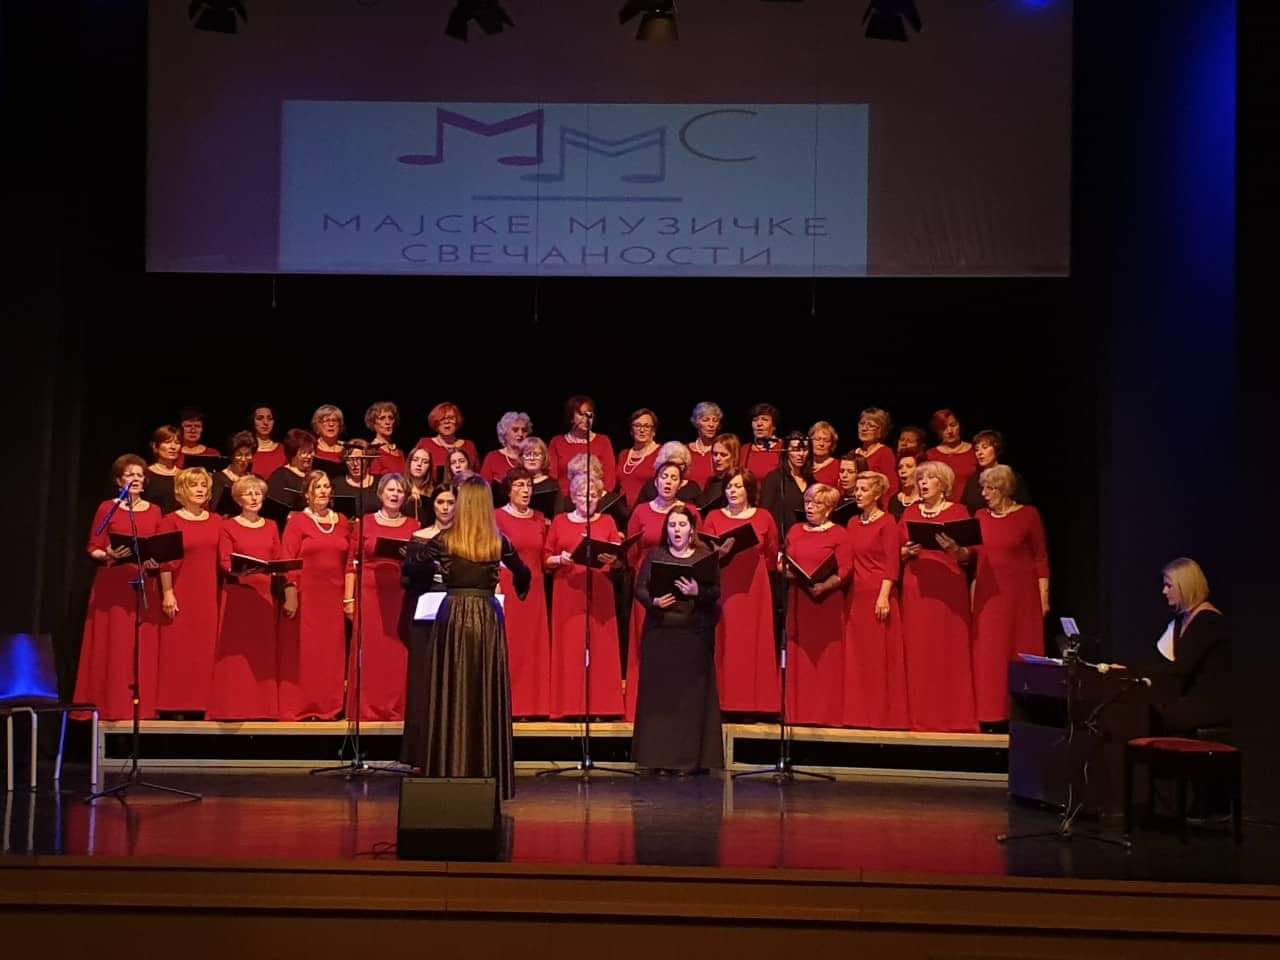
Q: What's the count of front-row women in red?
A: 13